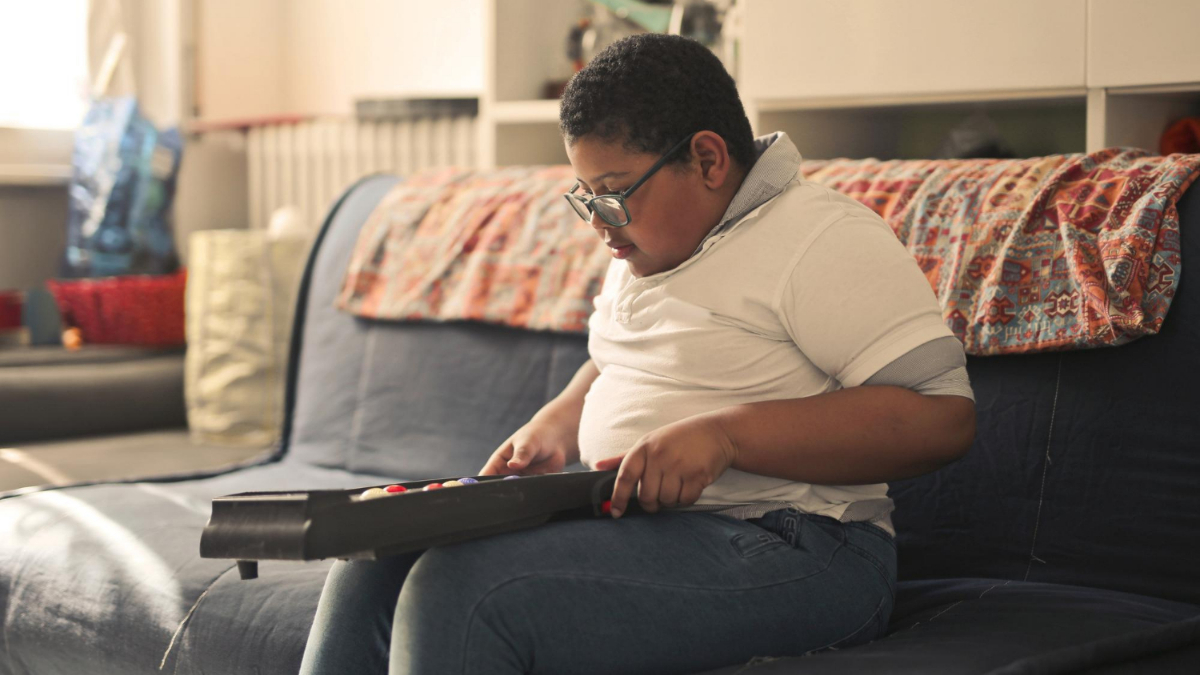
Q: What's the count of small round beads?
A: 6